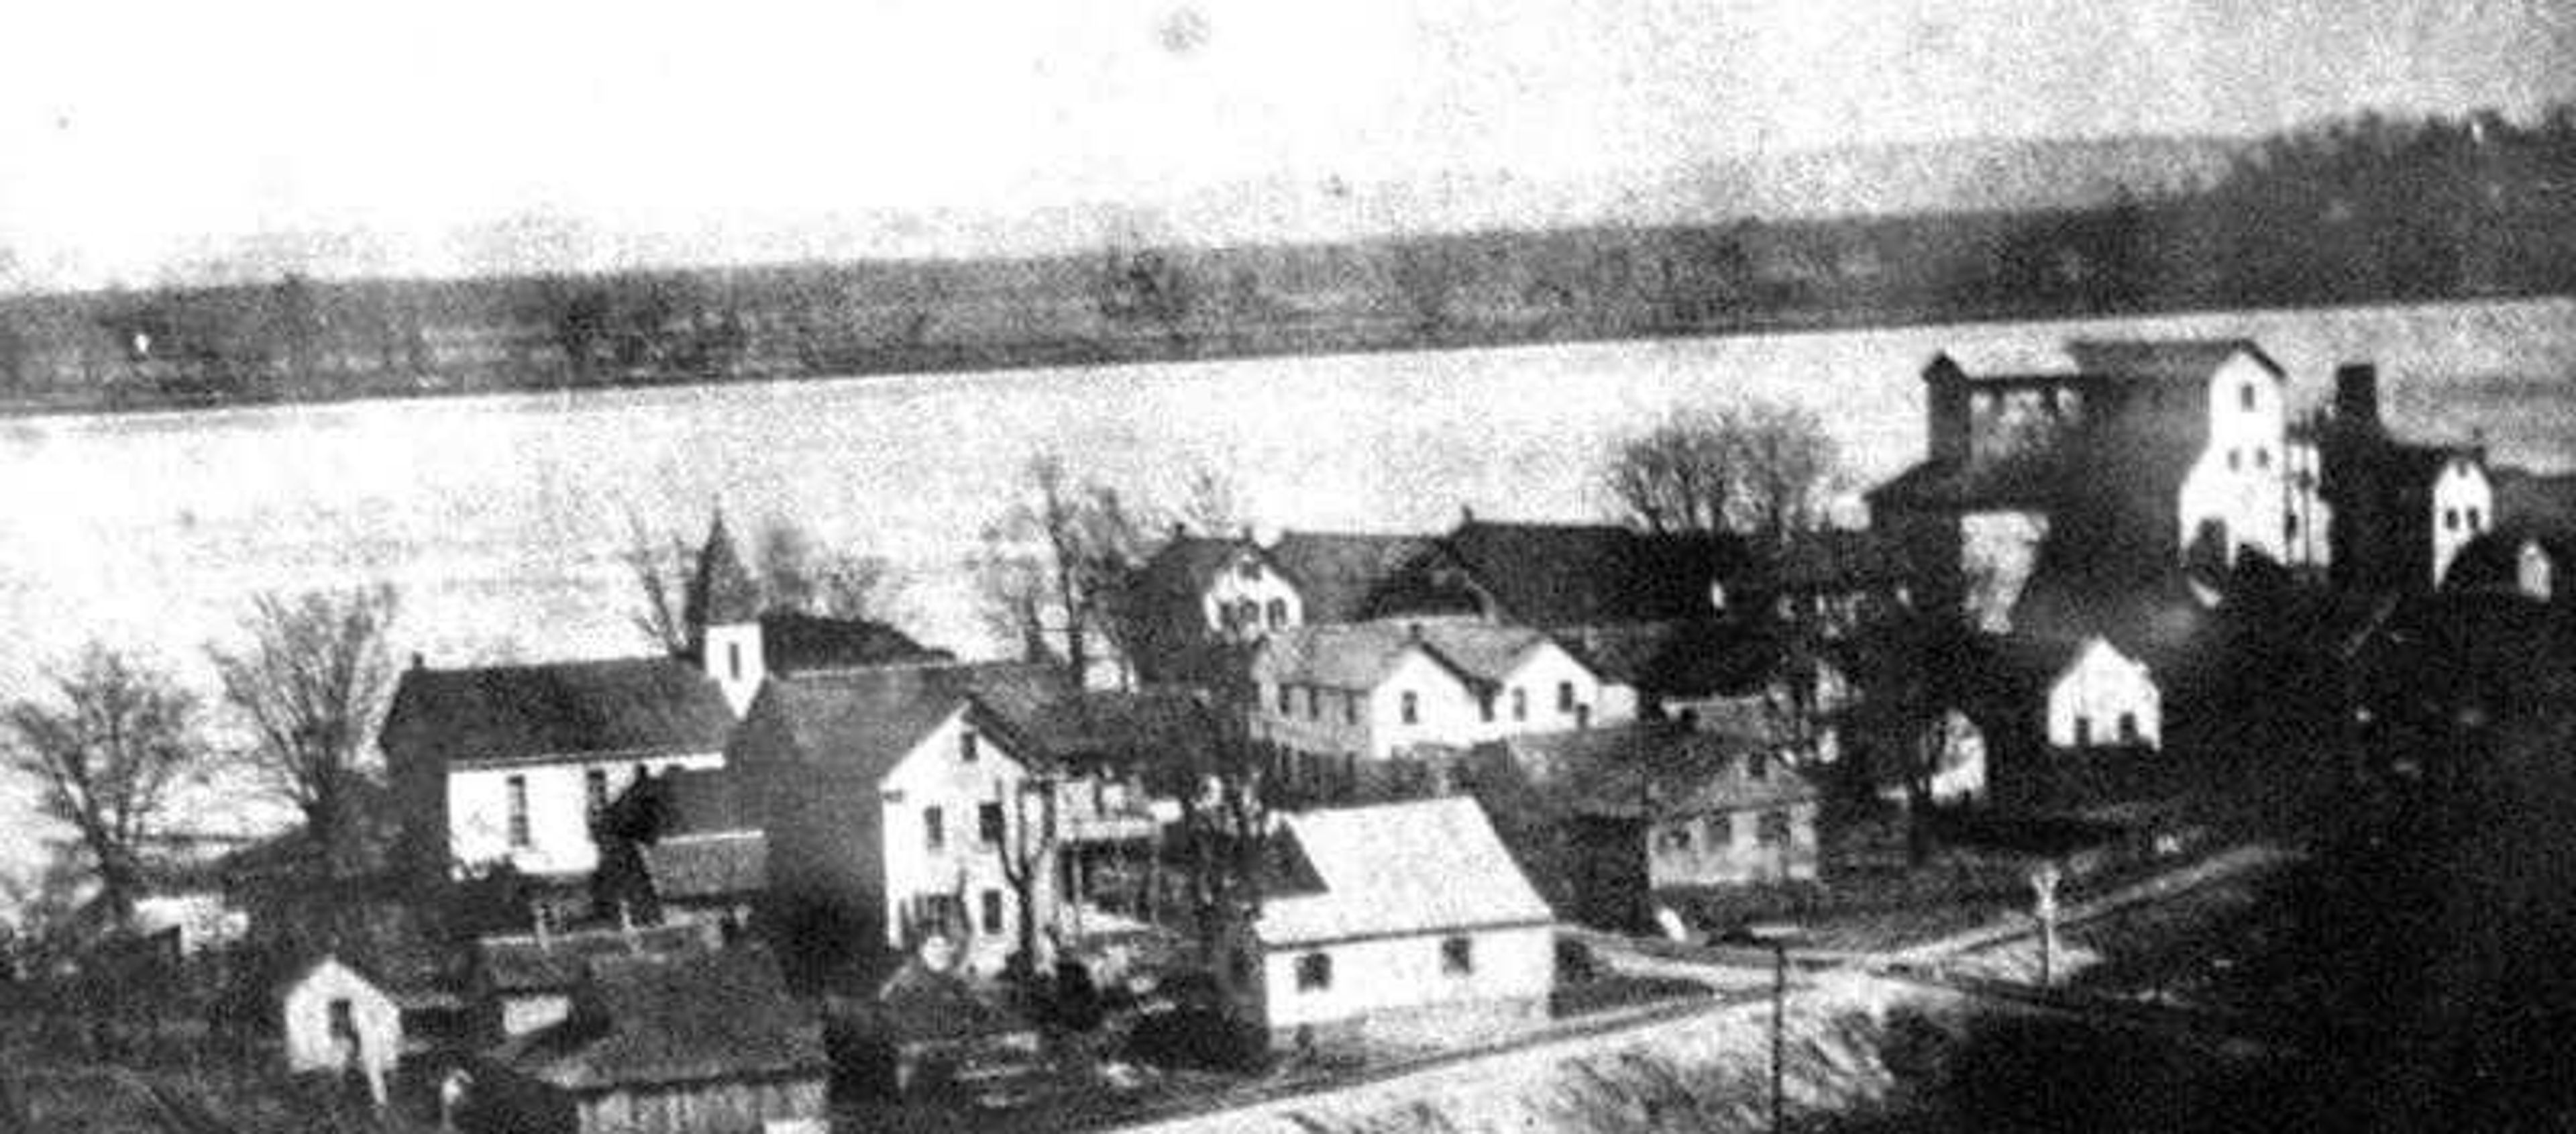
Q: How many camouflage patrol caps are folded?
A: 0